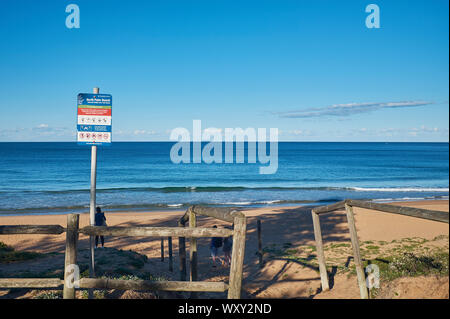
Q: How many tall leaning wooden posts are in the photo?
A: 2